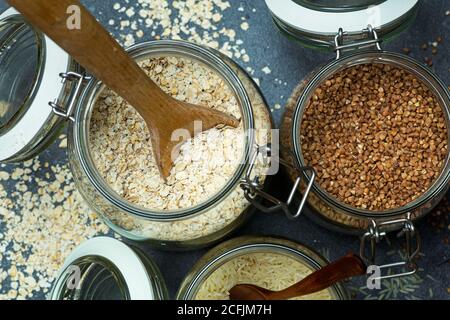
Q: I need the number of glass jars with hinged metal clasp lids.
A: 3